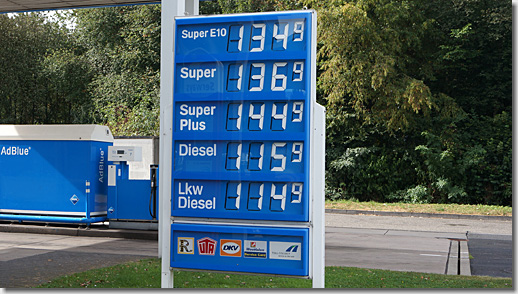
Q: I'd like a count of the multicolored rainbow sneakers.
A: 0